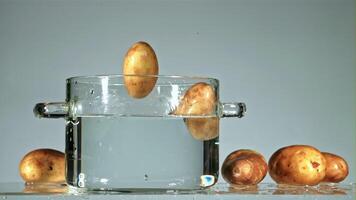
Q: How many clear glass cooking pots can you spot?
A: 1